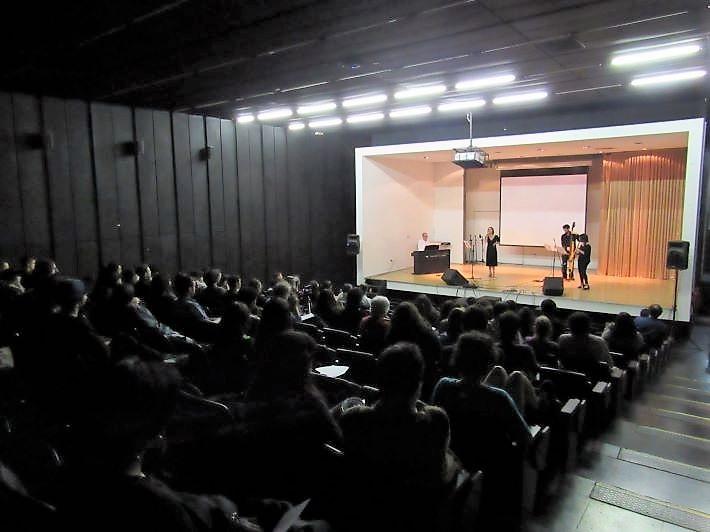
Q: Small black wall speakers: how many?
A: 3